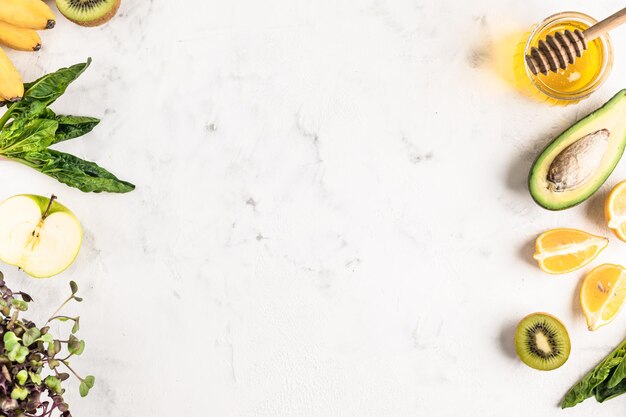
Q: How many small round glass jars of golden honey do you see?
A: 1